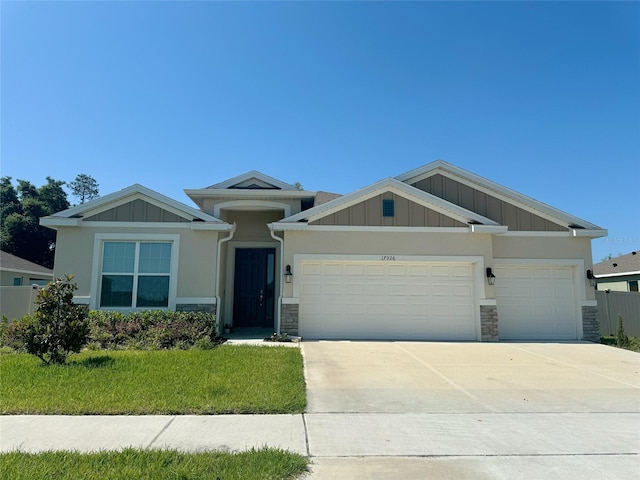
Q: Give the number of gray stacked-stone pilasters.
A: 3